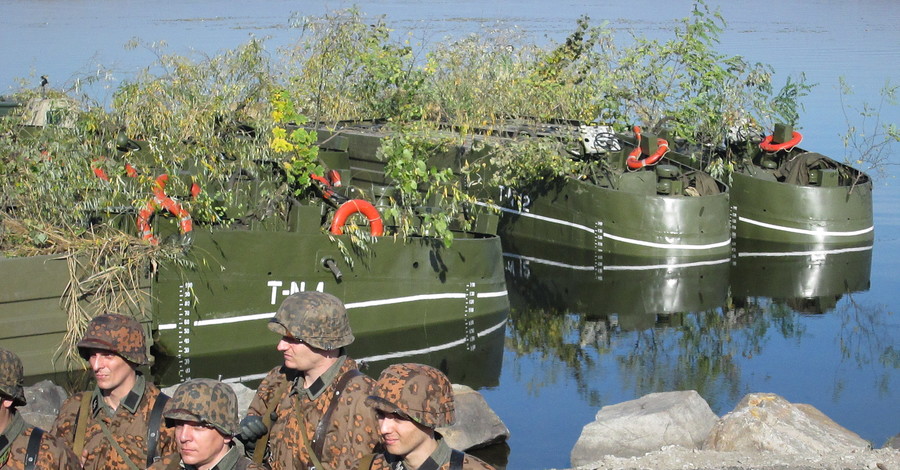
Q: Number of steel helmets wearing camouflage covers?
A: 5